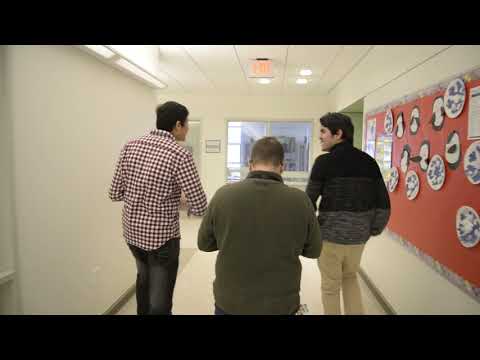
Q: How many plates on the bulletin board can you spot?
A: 7